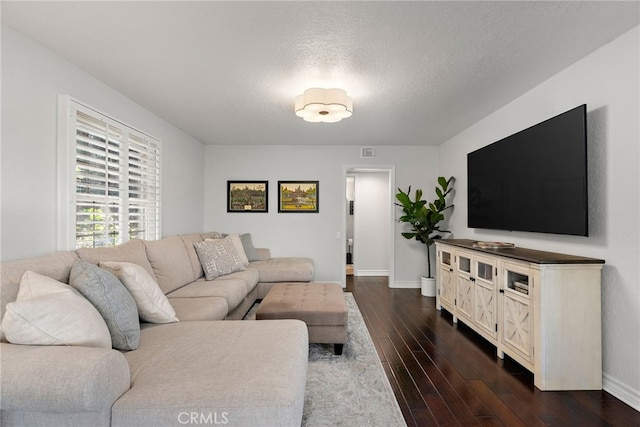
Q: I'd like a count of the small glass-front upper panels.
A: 4